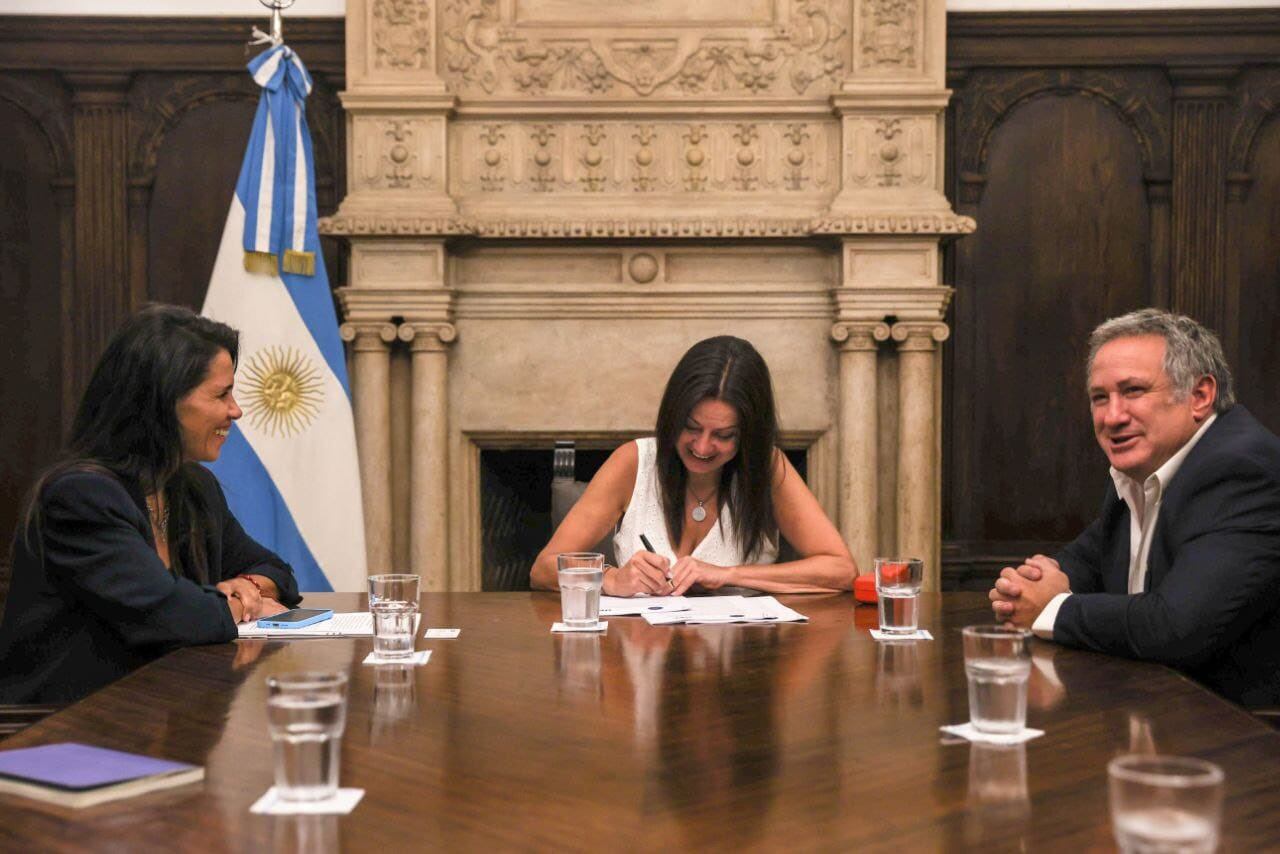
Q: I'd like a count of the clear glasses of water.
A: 6